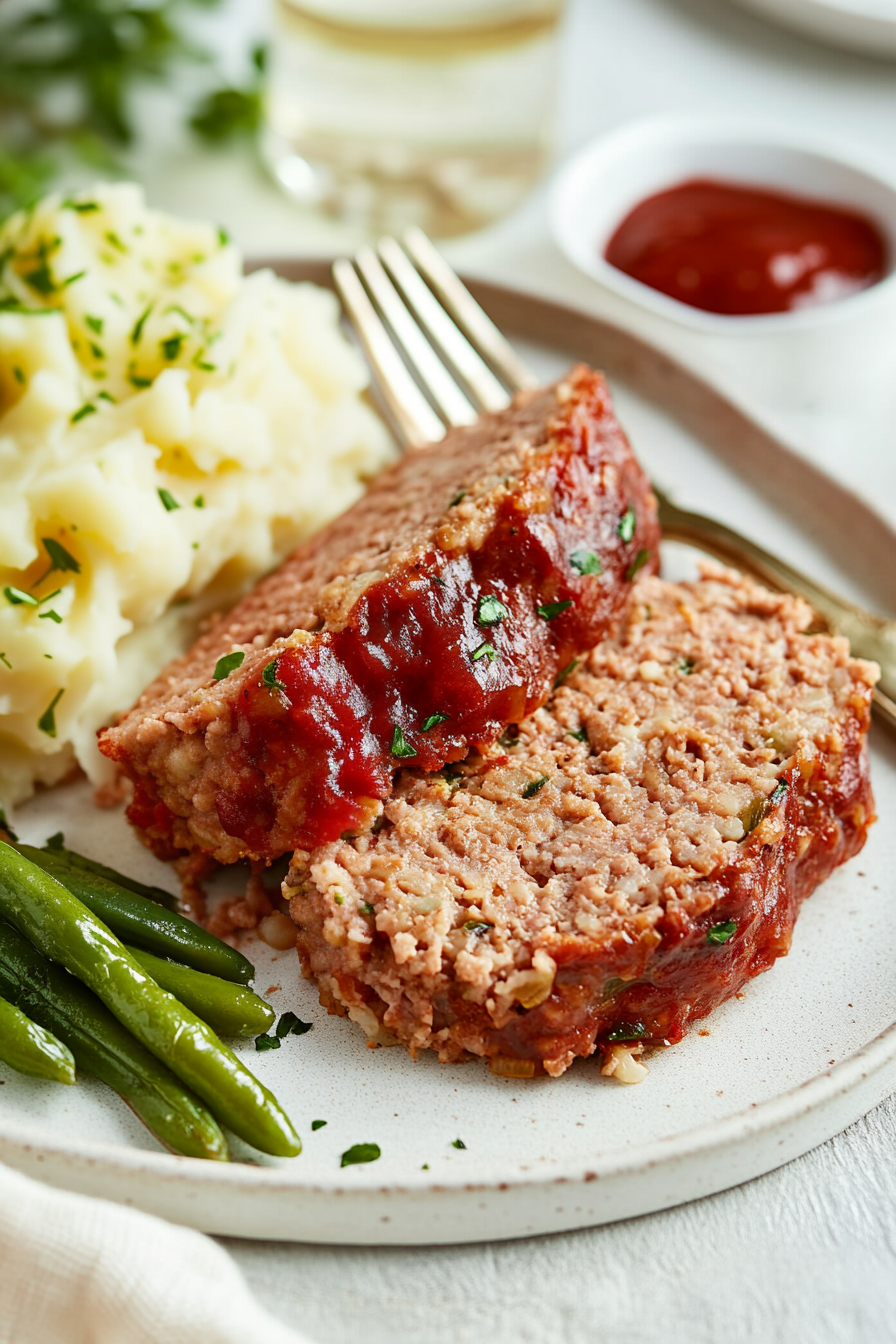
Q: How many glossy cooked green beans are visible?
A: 6